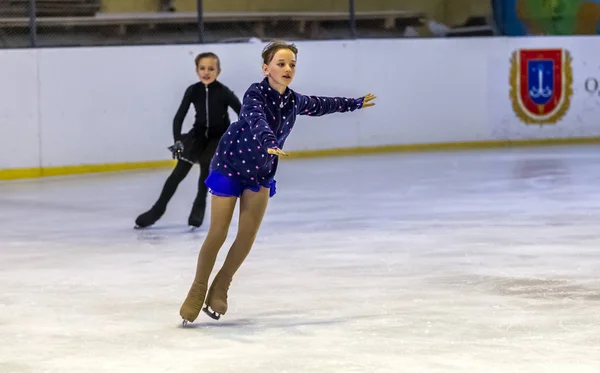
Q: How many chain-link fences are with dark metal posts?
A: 1